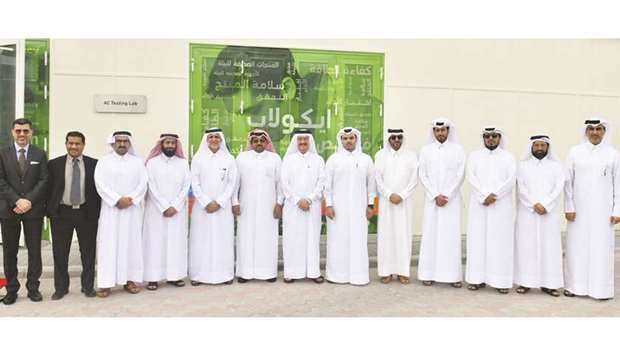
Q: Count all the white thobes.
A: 11